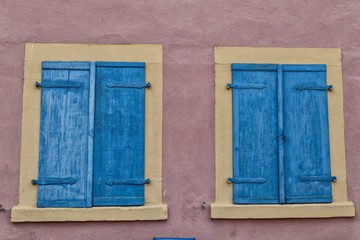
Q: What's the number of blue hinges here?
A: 8